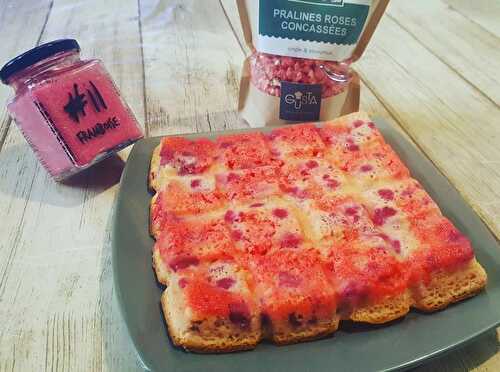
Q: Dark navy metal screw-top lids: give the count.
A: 1